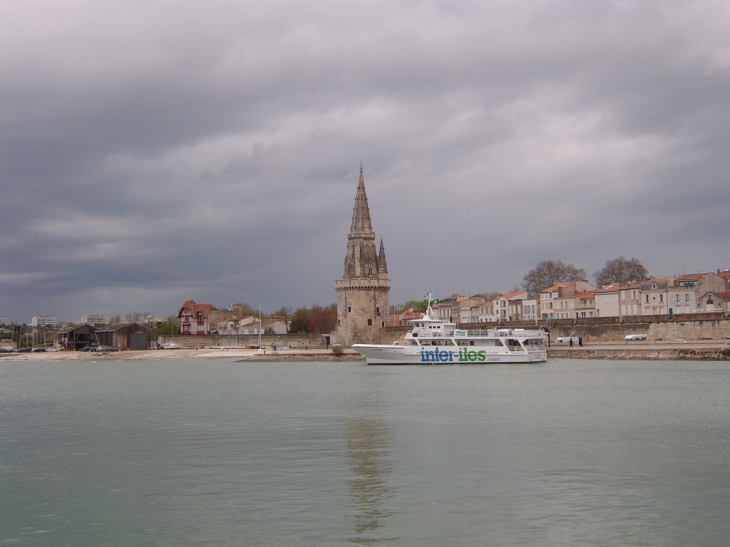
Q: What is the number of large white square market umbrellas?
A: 0